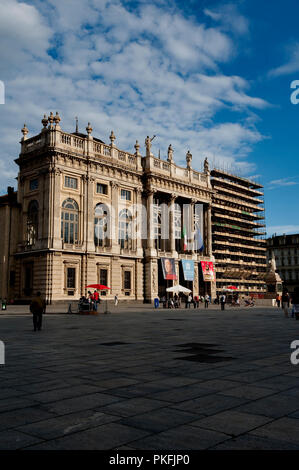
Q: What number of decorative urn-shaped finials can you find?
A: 7